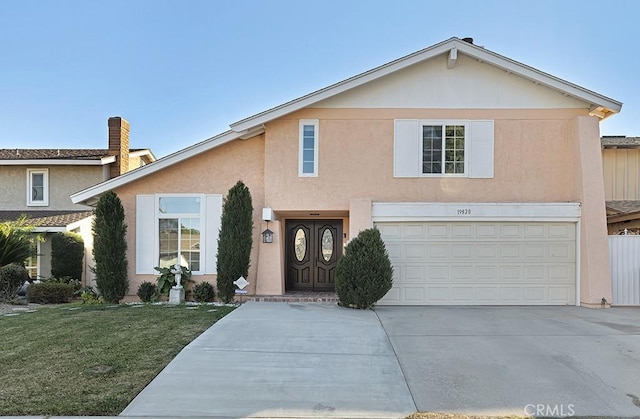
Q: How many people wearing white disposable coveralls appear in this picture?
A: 0